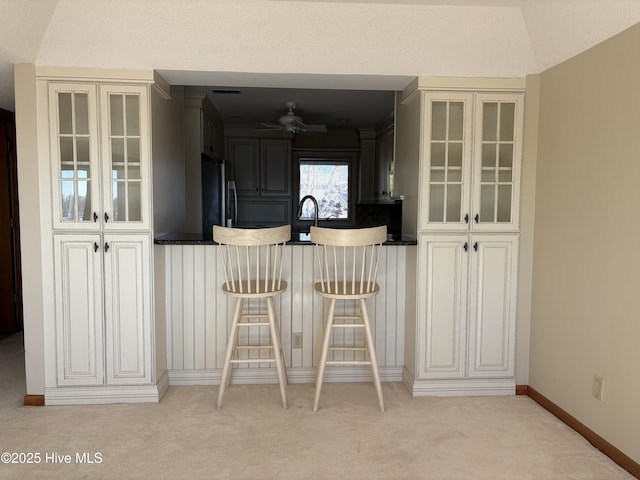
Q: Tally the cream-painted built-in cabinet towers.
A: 2